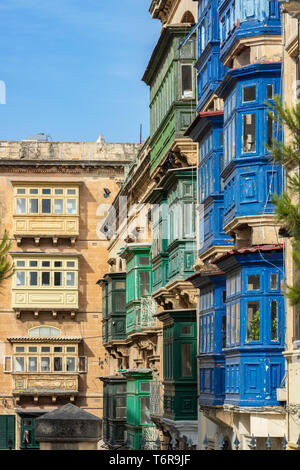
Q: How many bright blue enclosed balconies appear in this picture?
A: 6